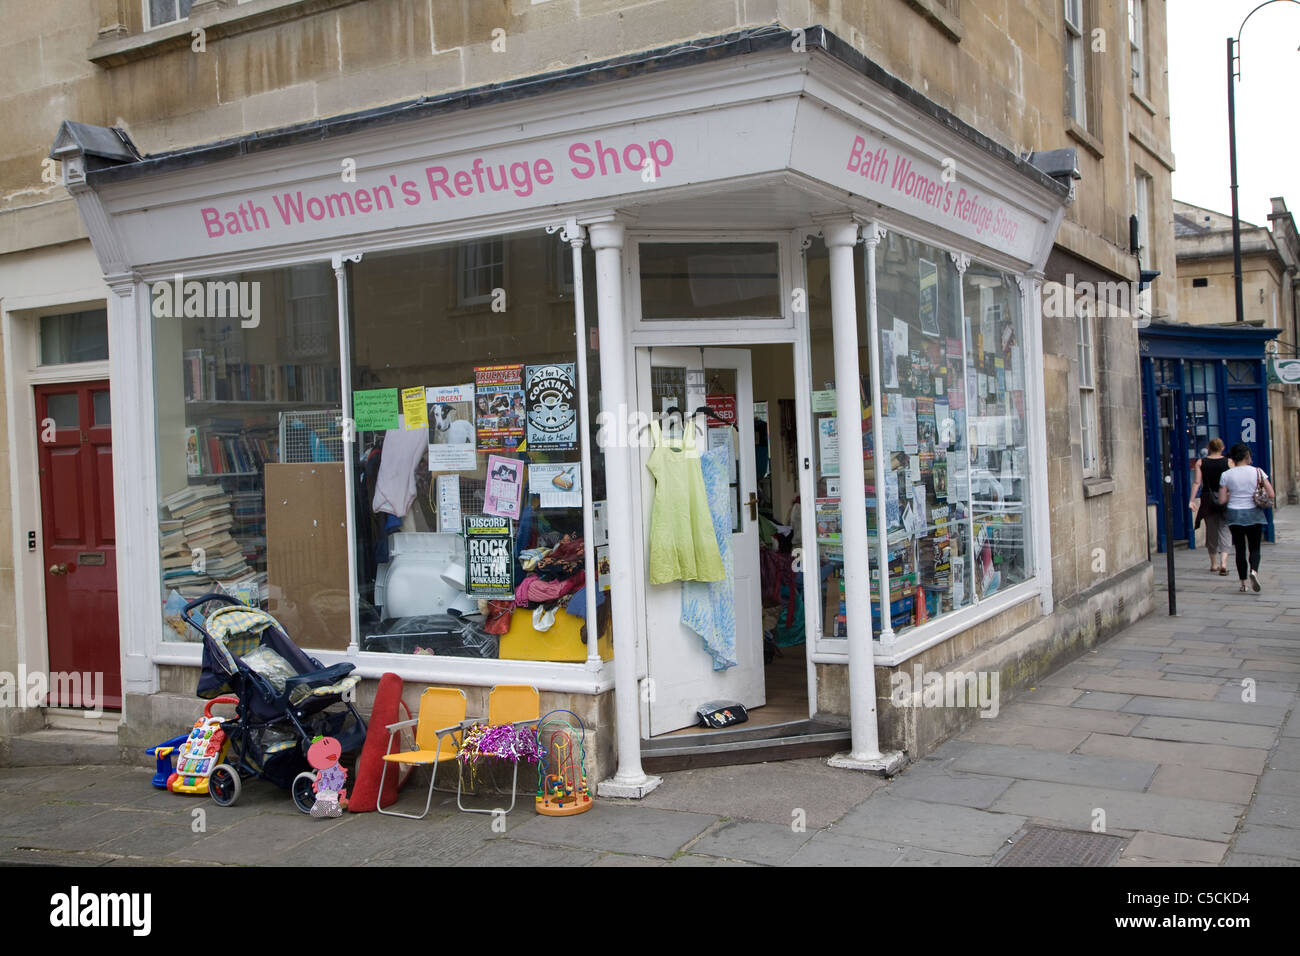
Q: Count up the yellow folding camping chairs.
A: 2